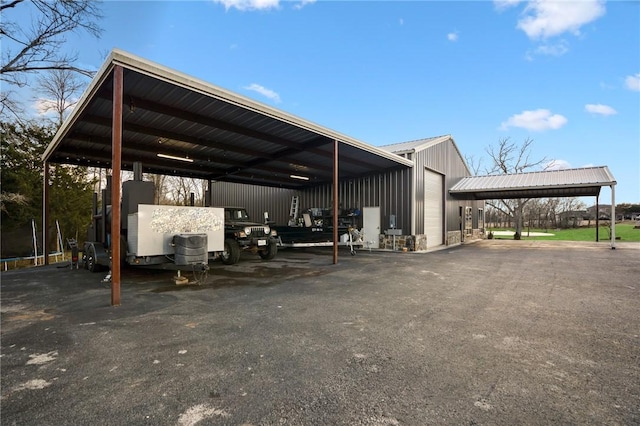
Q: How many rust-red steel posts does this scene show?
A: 3